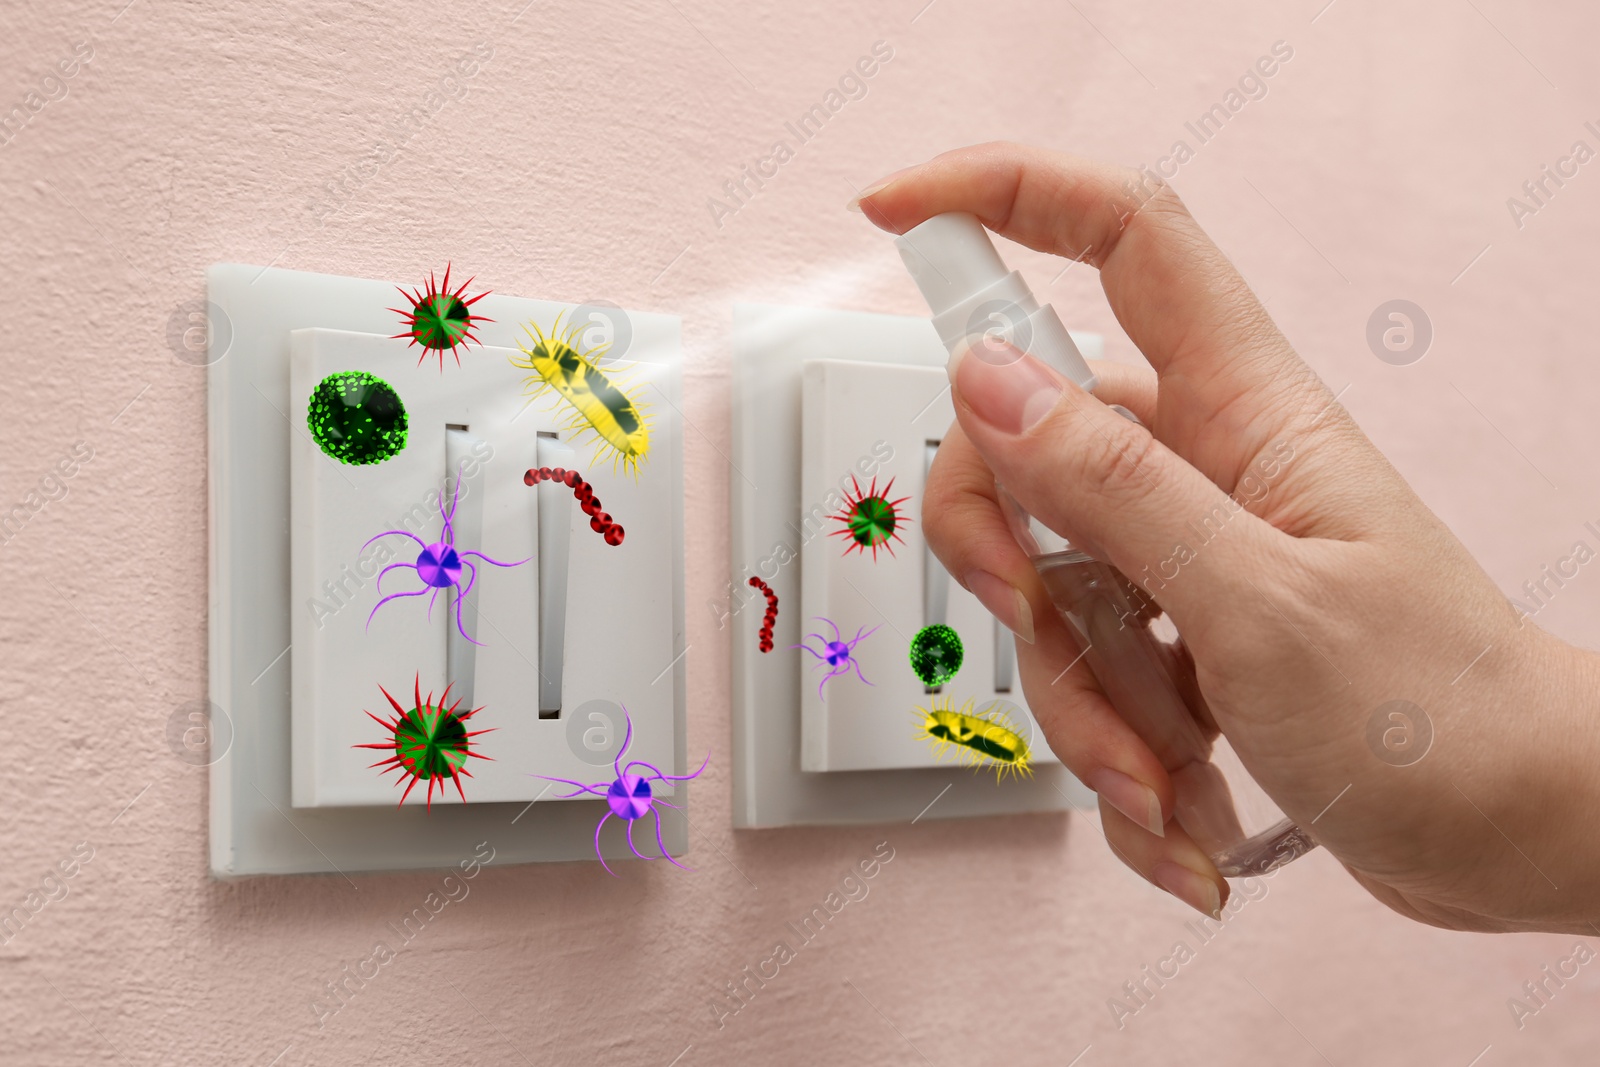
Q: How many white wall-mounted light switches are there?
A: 2